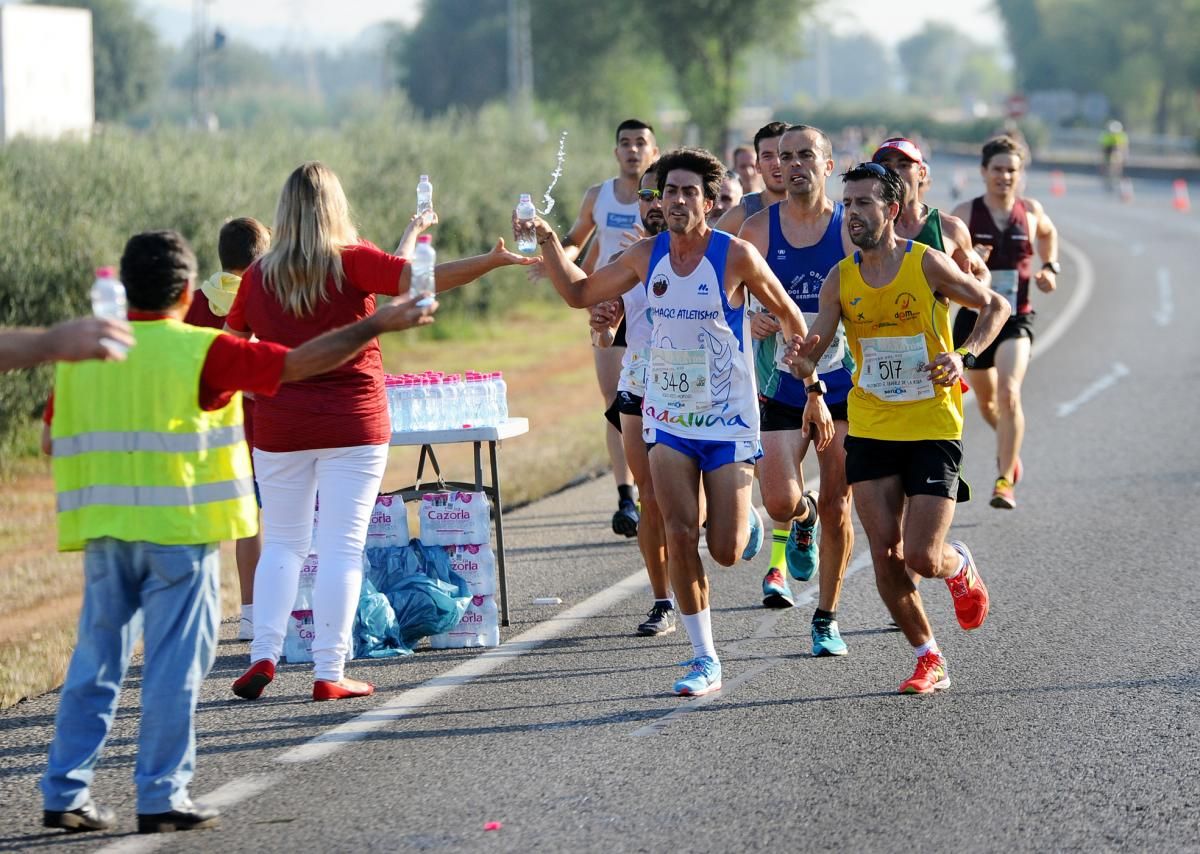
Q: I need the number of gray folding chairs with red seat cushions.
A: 0